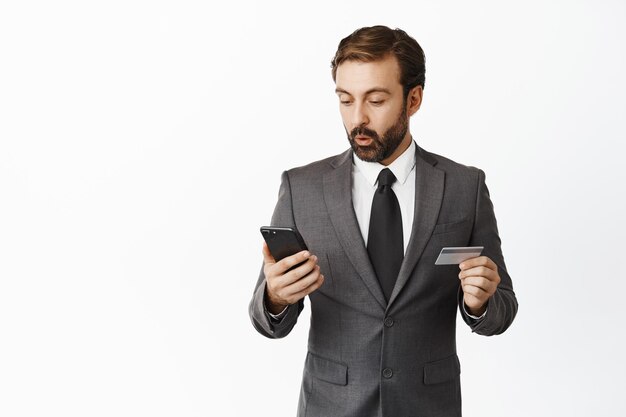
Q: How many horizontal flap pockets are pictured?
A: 2